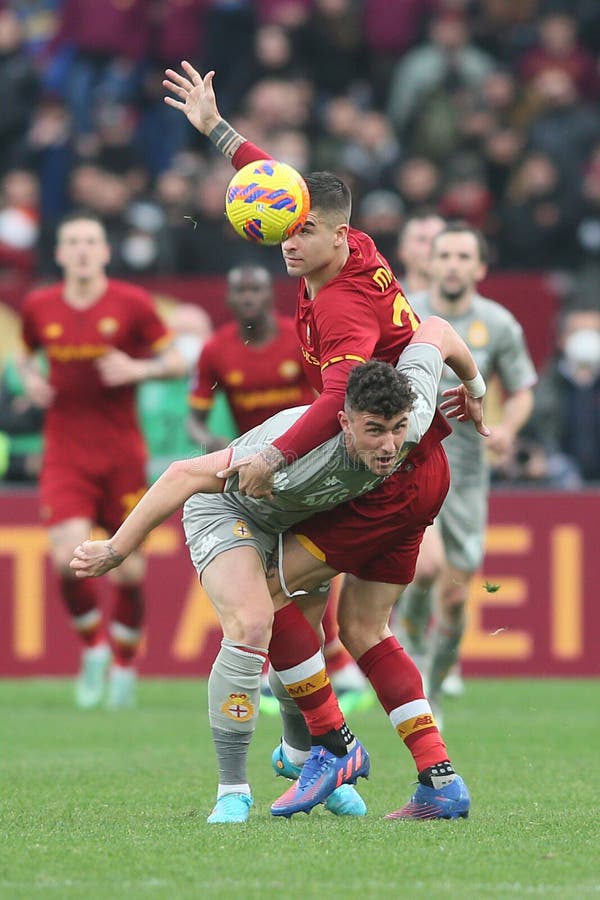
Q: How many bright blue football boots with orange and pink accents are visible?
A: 2